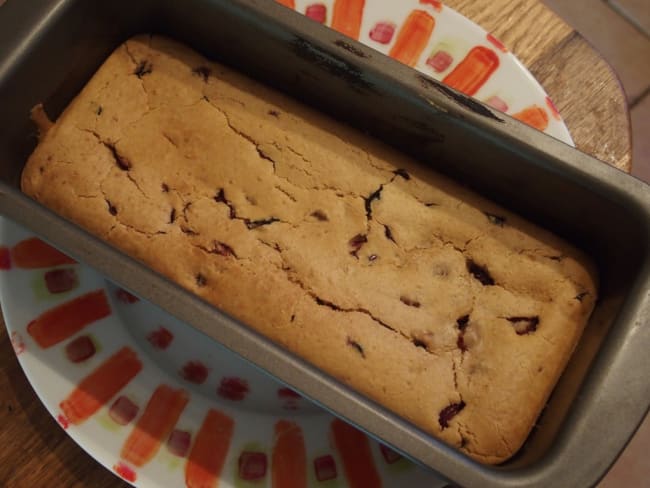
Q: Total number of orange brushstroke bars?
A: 12